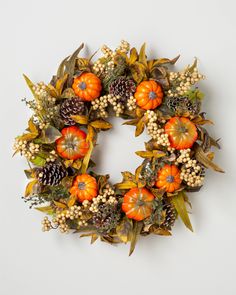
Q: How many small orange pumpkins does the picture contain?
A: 7